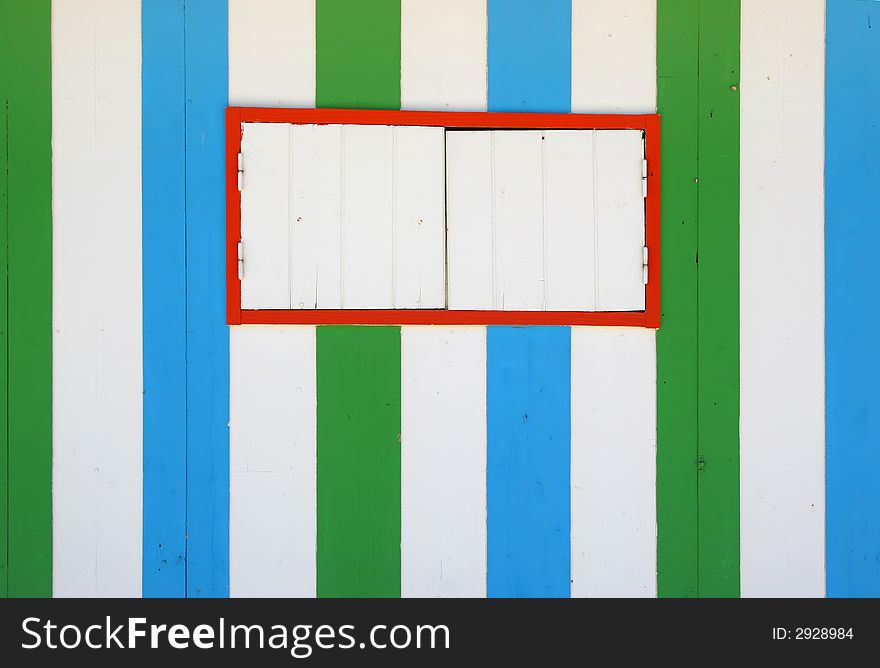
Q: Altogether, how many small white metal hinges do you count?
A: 4